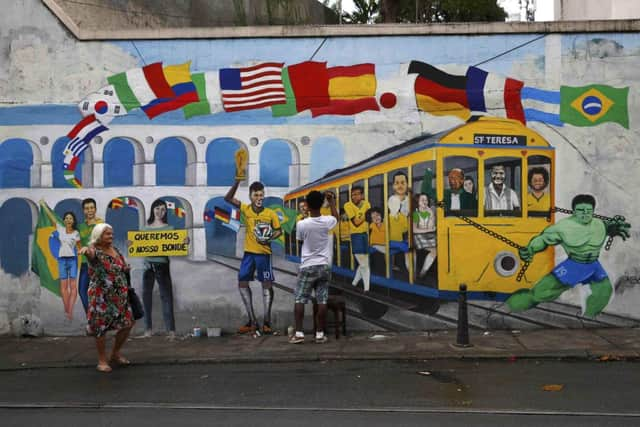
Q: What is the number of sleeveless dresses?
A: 1